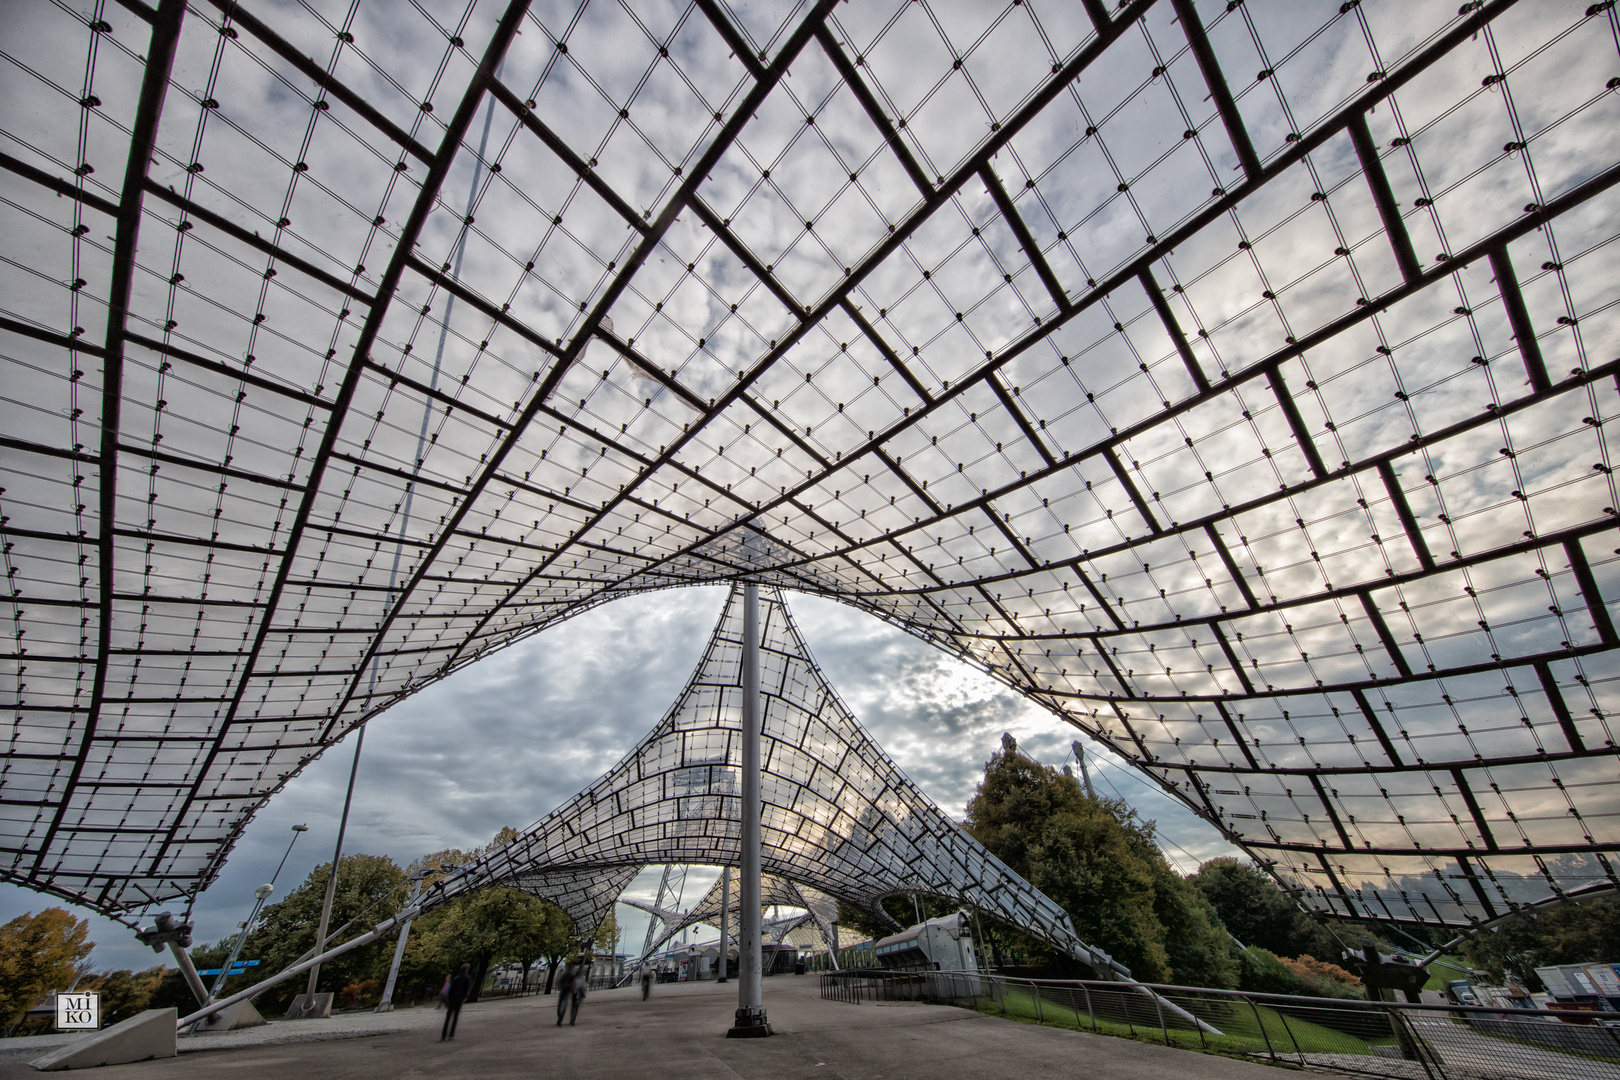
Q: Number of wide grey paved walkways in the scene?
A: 1